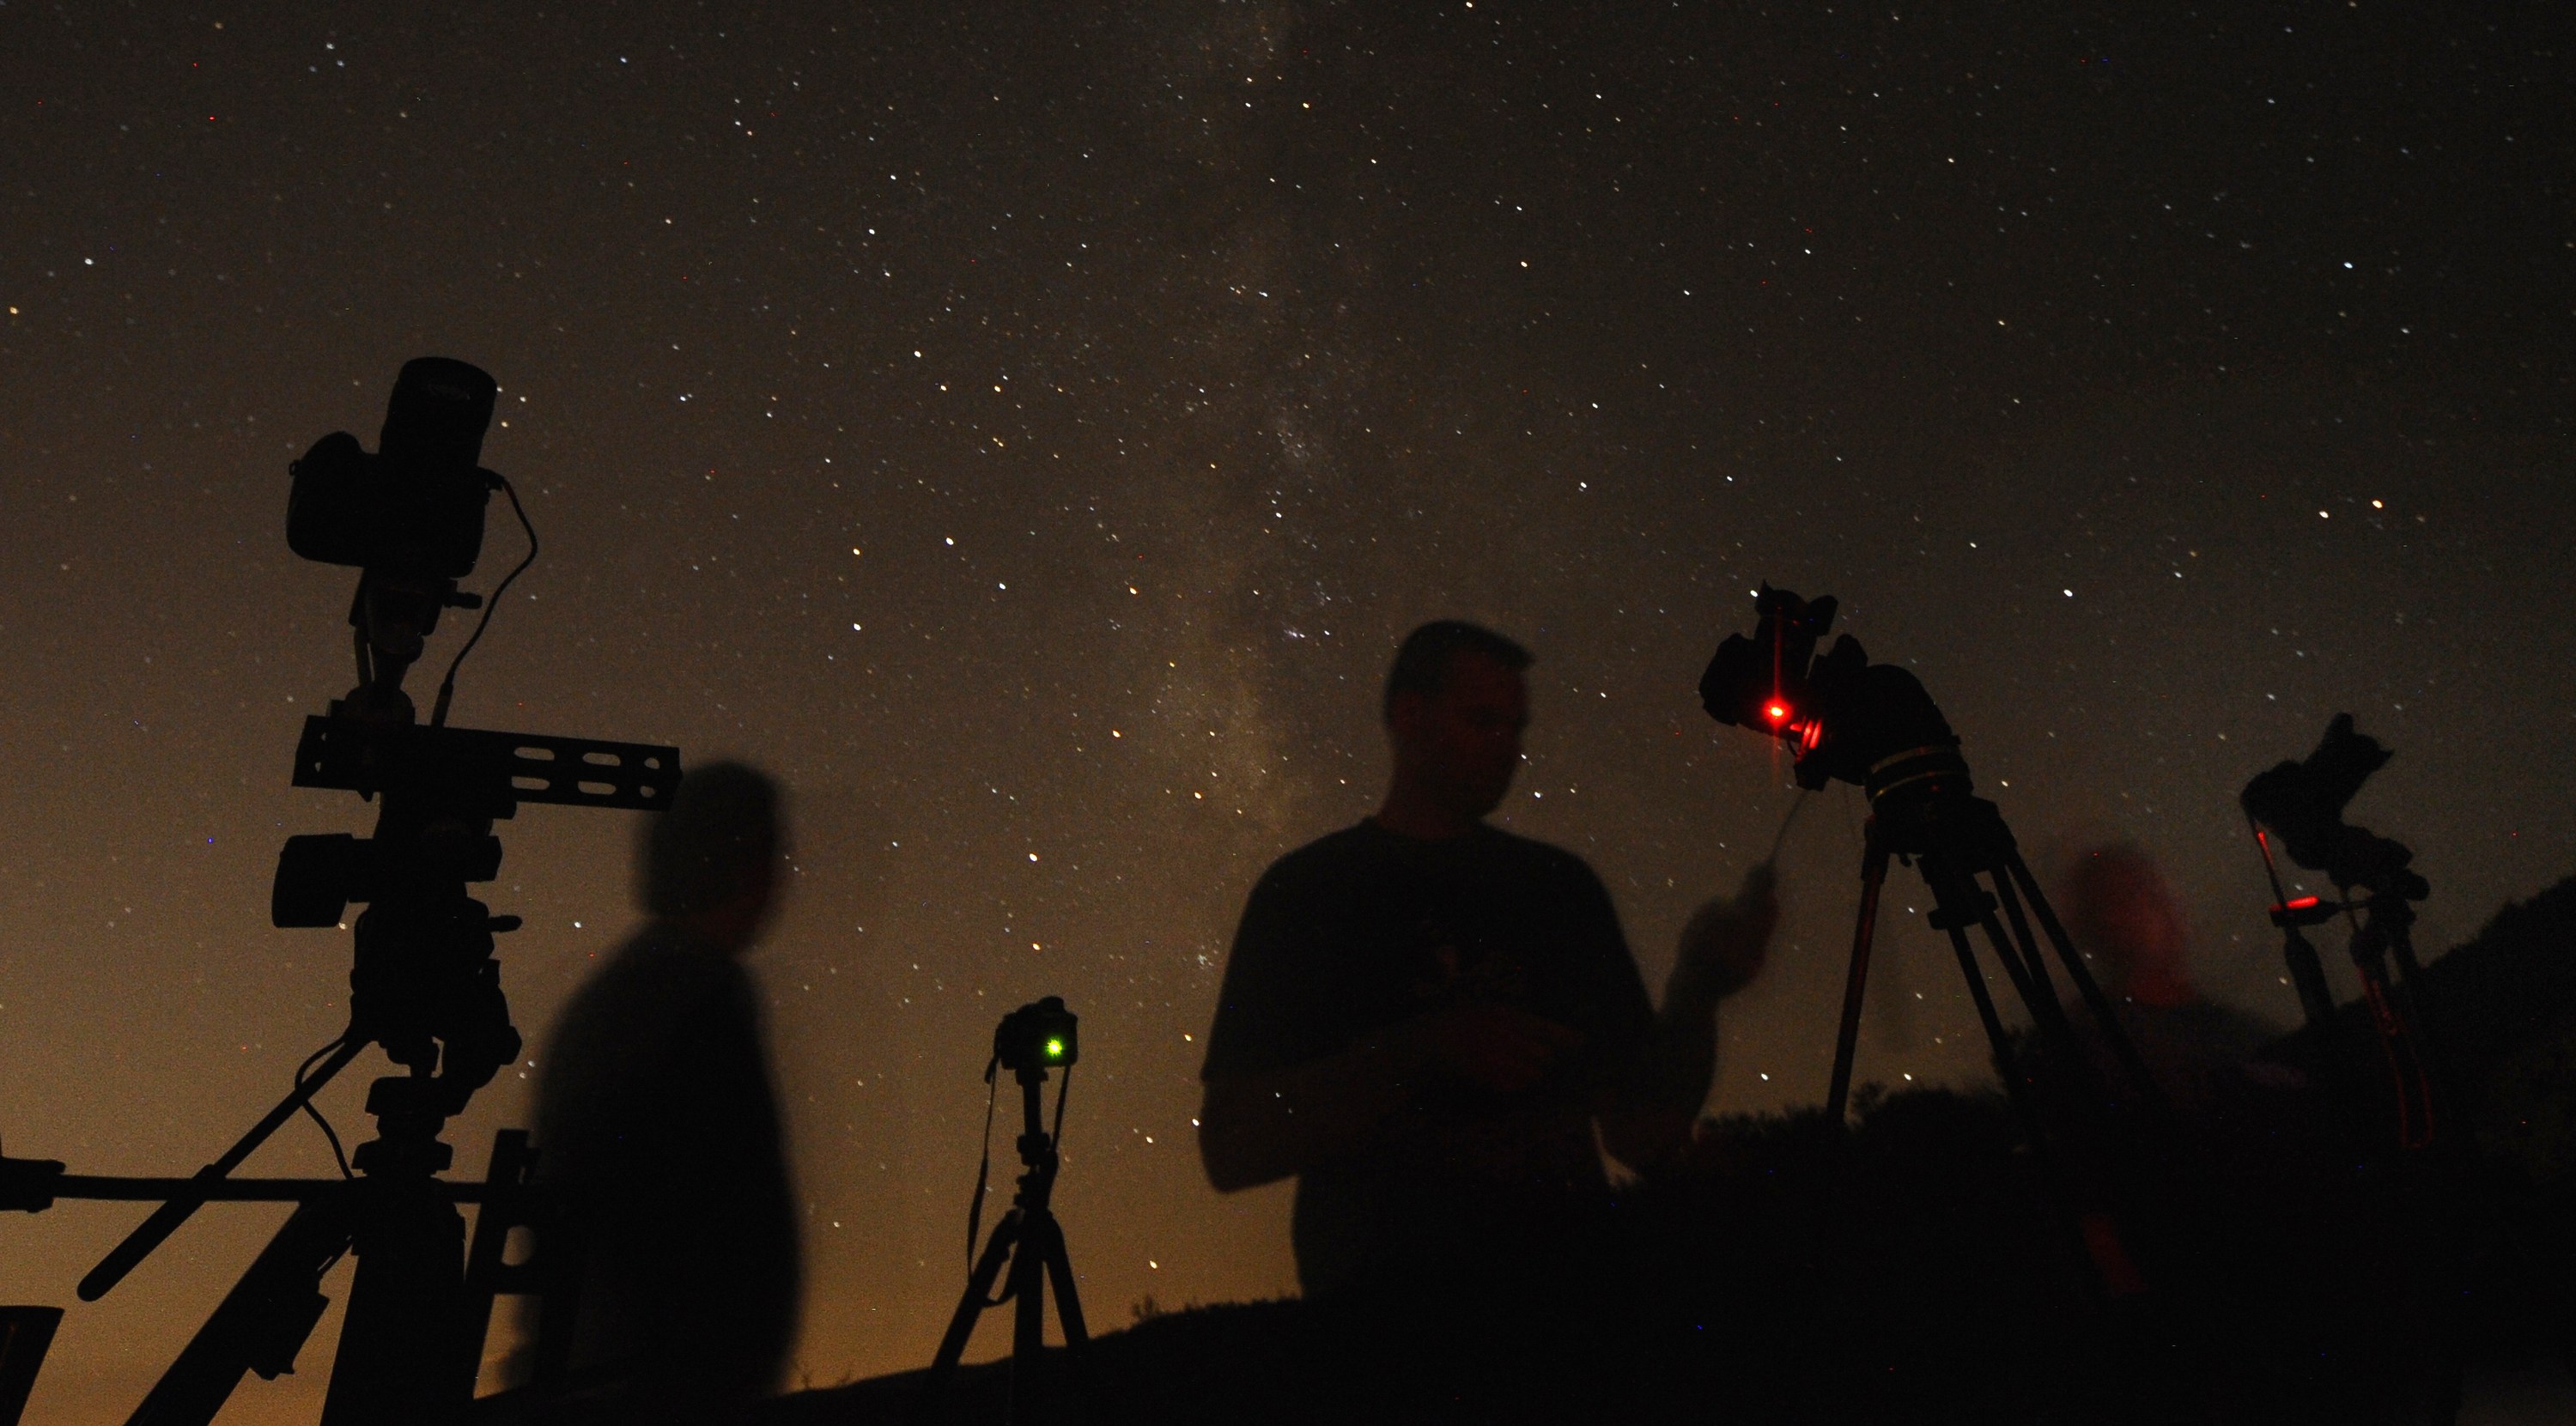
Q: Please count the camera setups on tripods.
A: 4